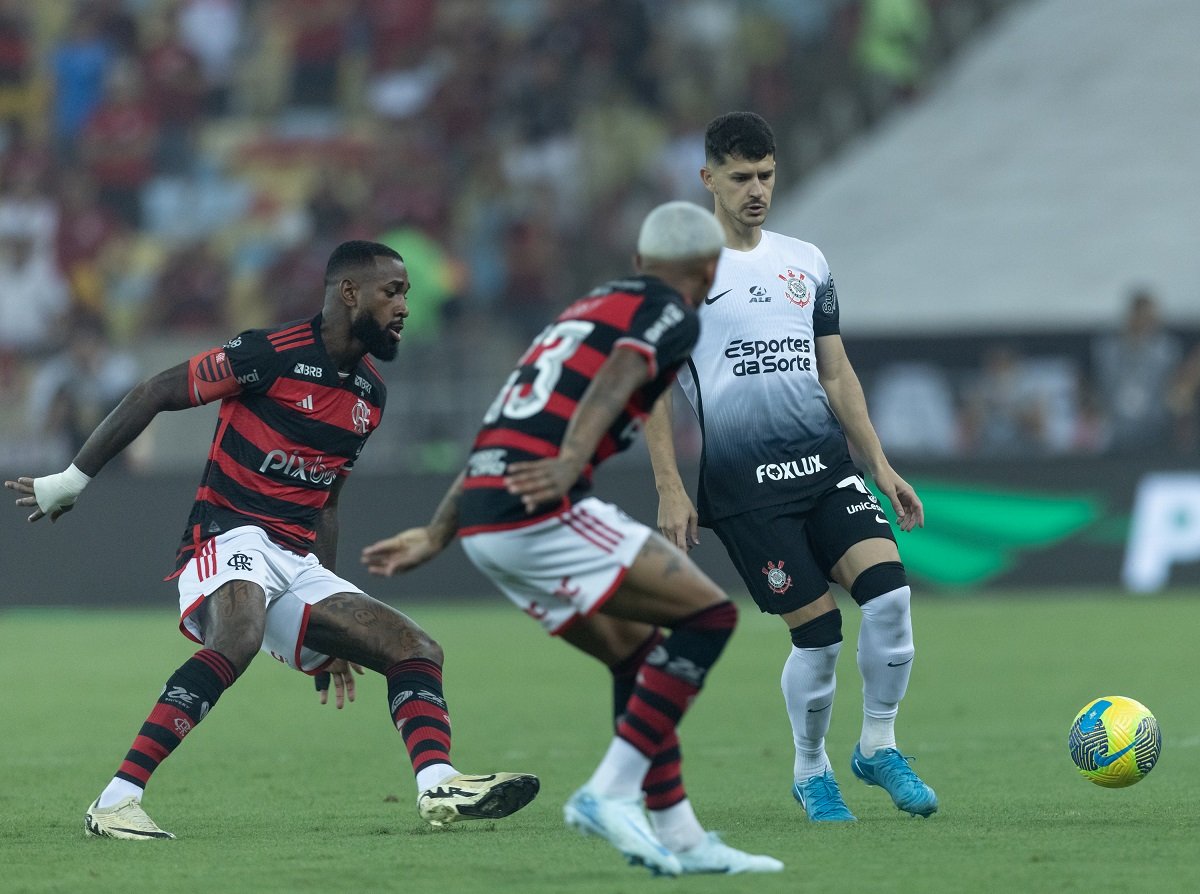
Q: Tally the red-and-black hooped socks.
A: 4